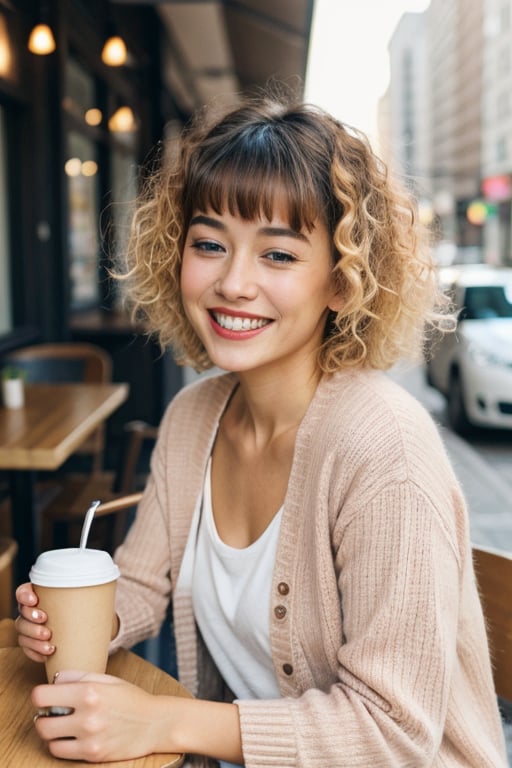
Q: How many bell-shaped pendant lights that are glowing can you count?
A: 3